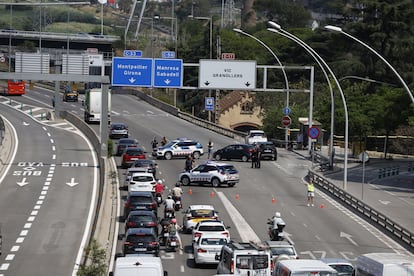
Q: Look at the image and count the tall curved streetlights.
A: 4